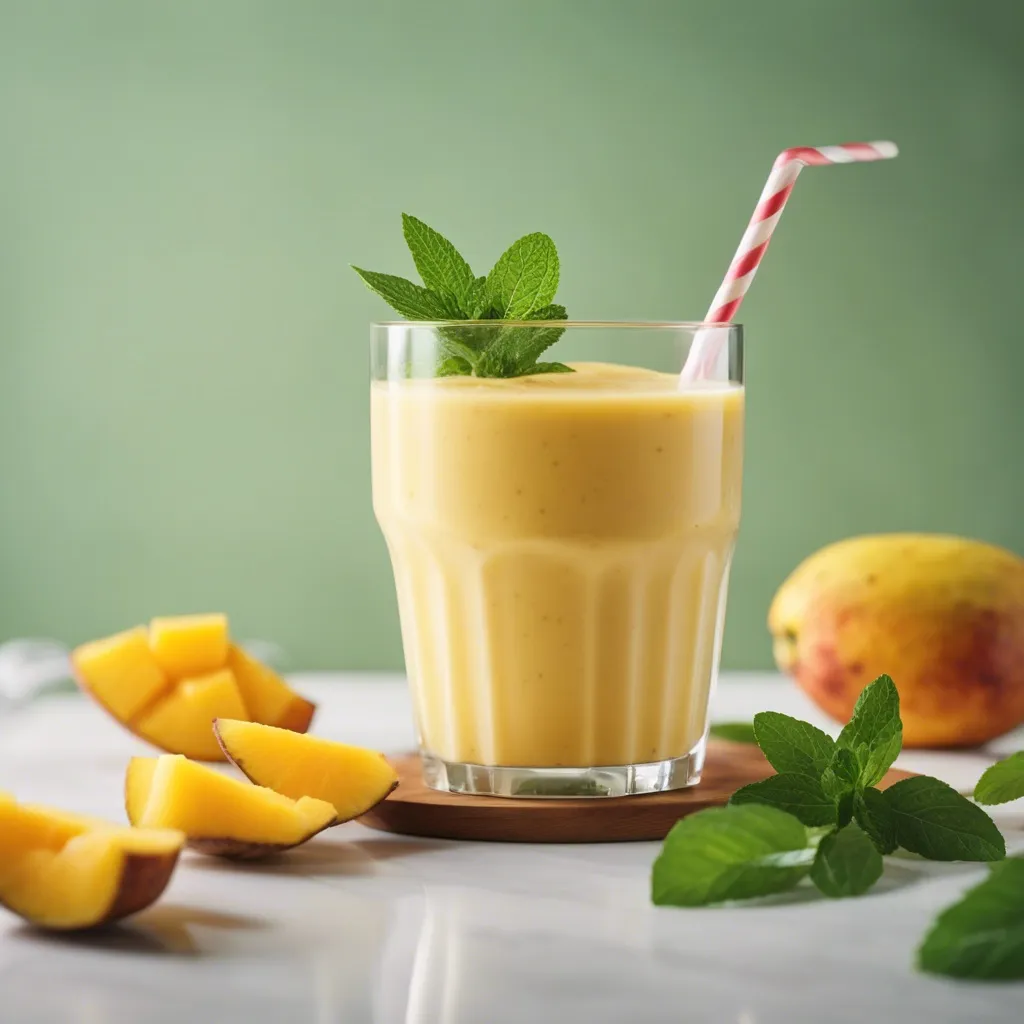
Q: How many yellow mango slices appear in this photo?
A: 4